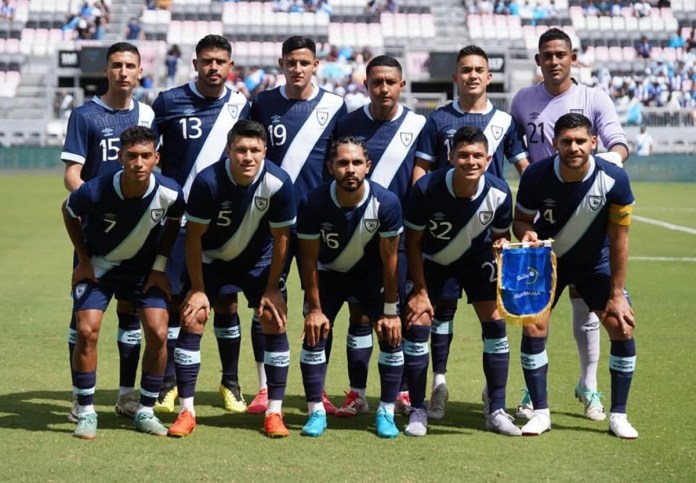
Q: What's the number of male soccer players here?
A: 11